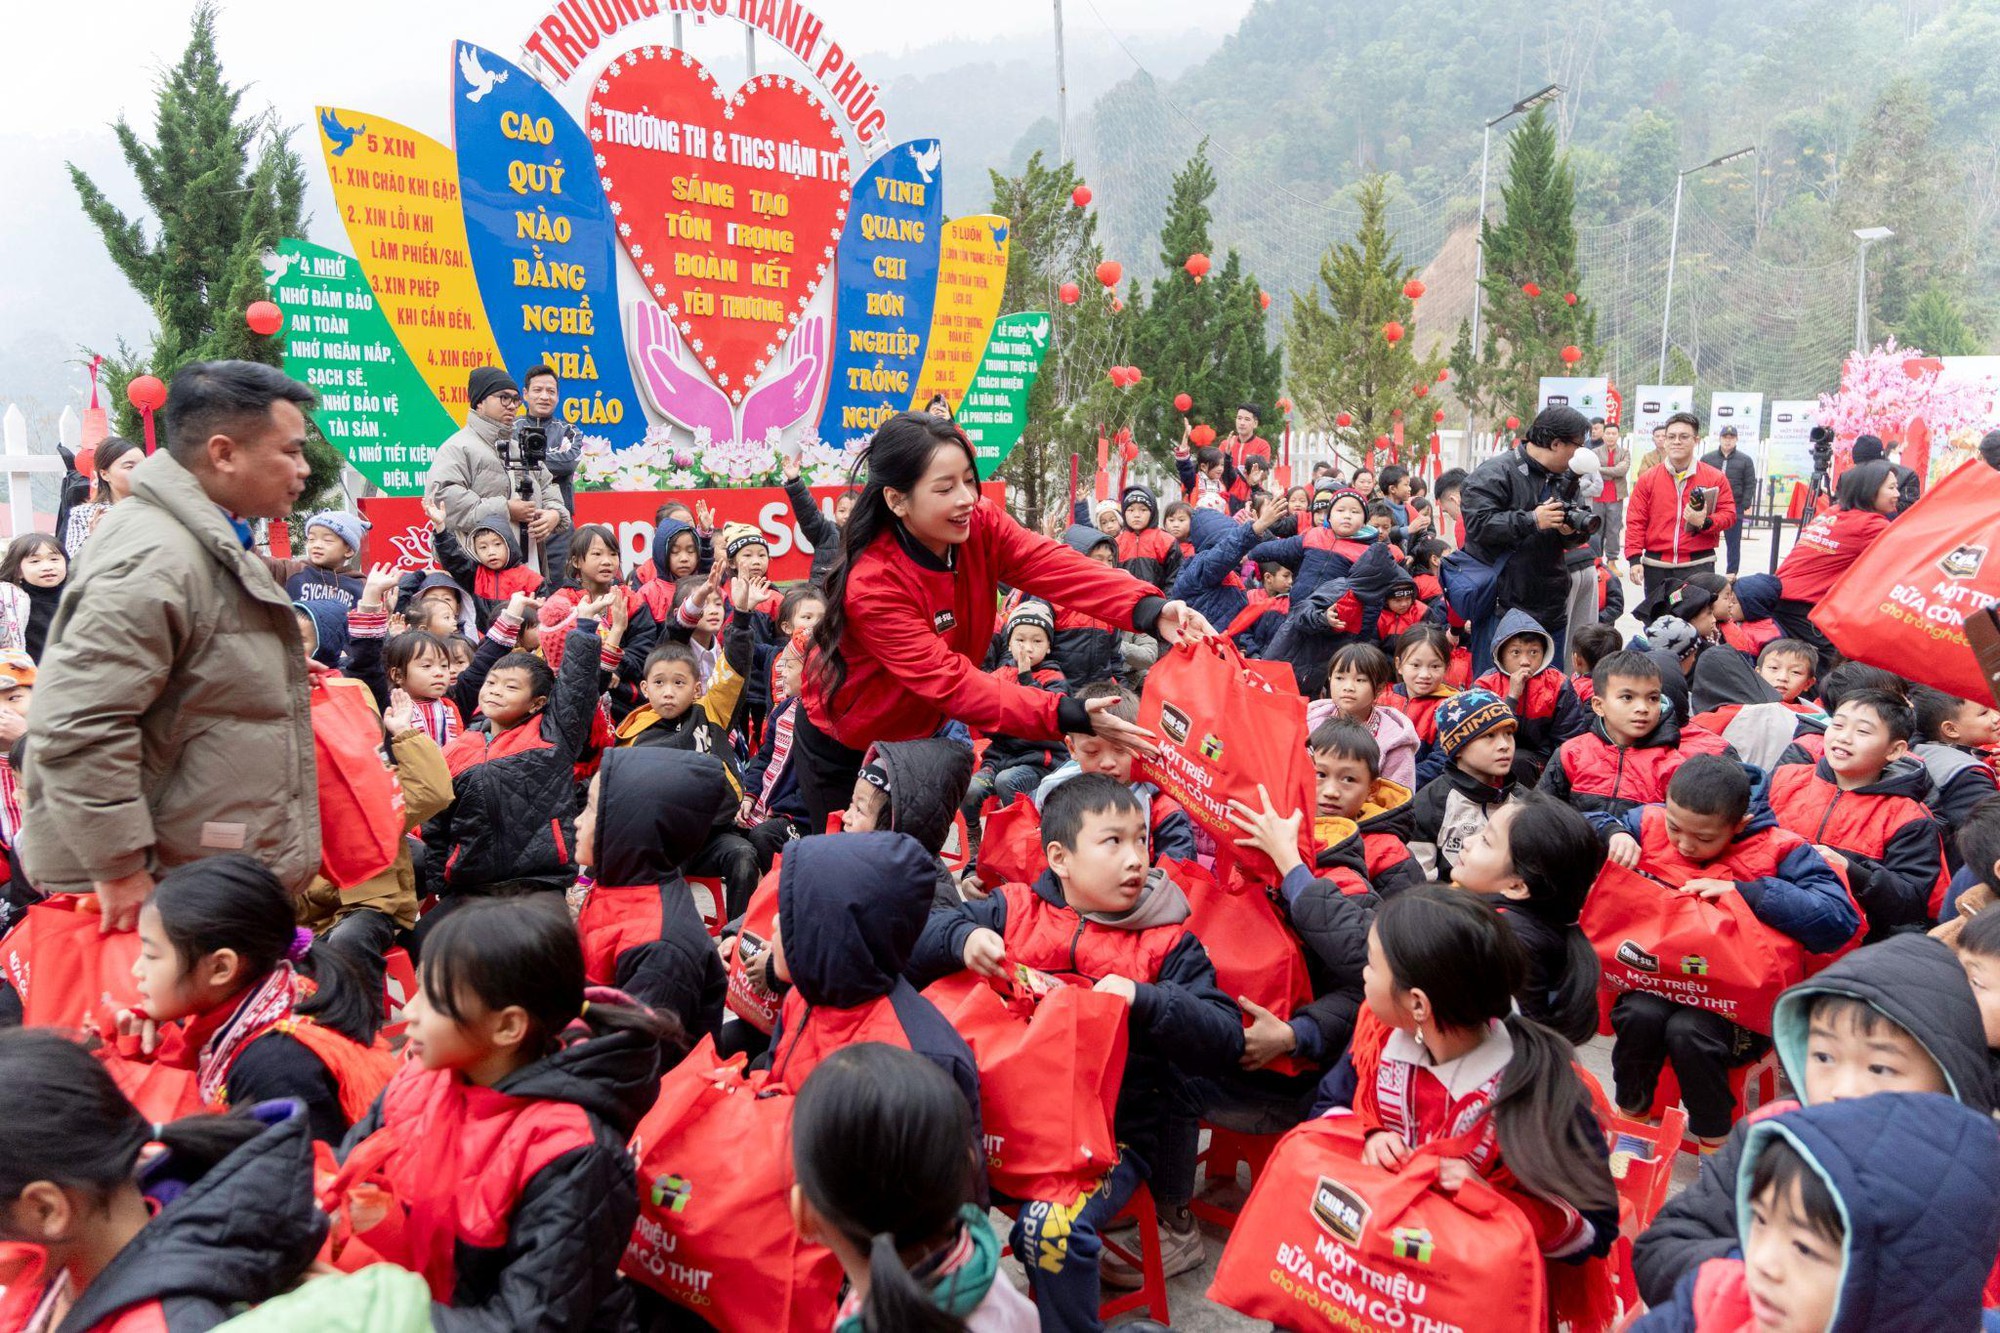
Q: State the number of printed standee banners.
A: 4